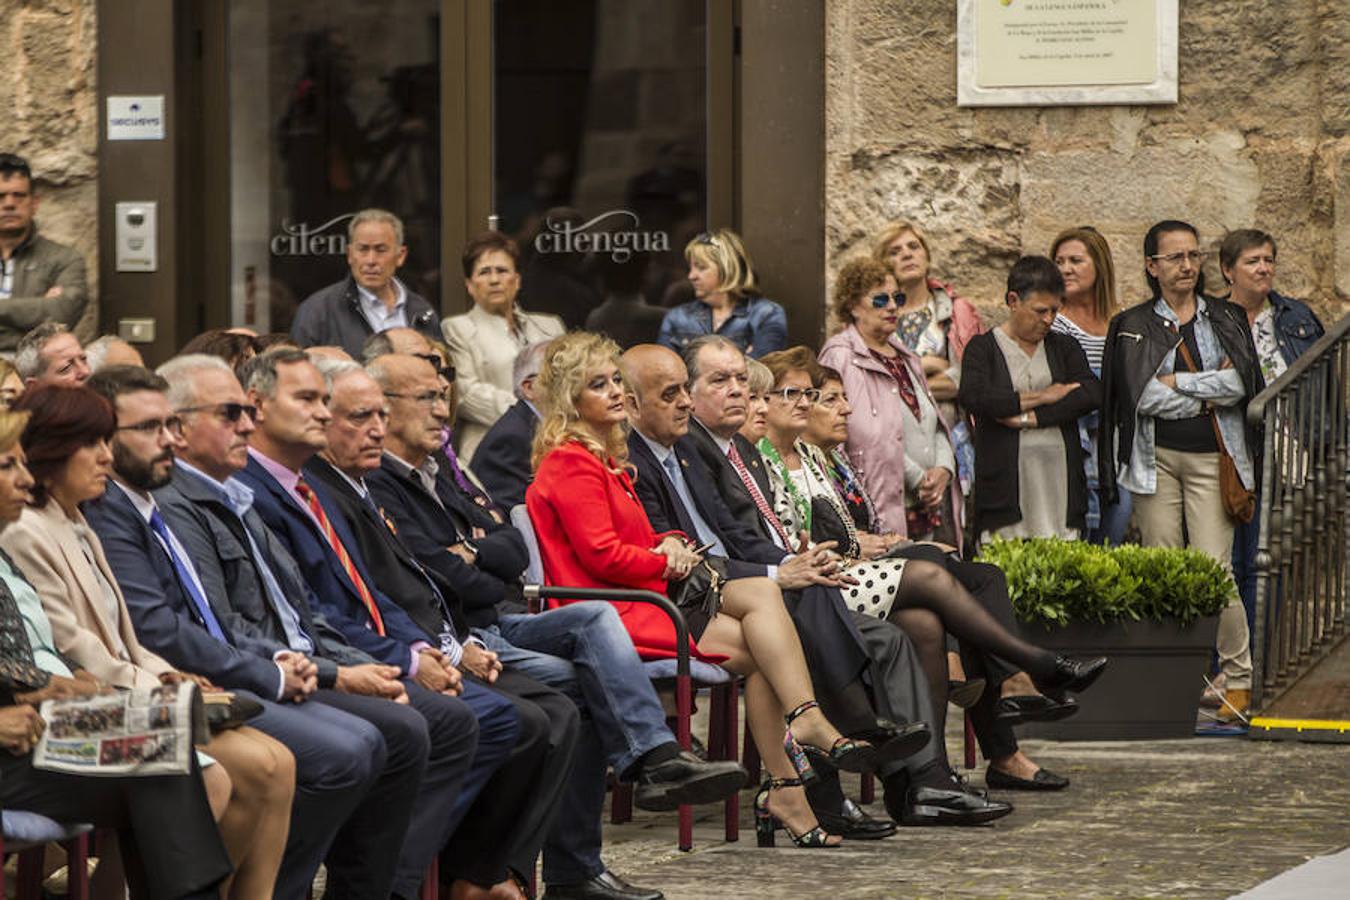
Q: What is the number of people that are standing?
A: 10